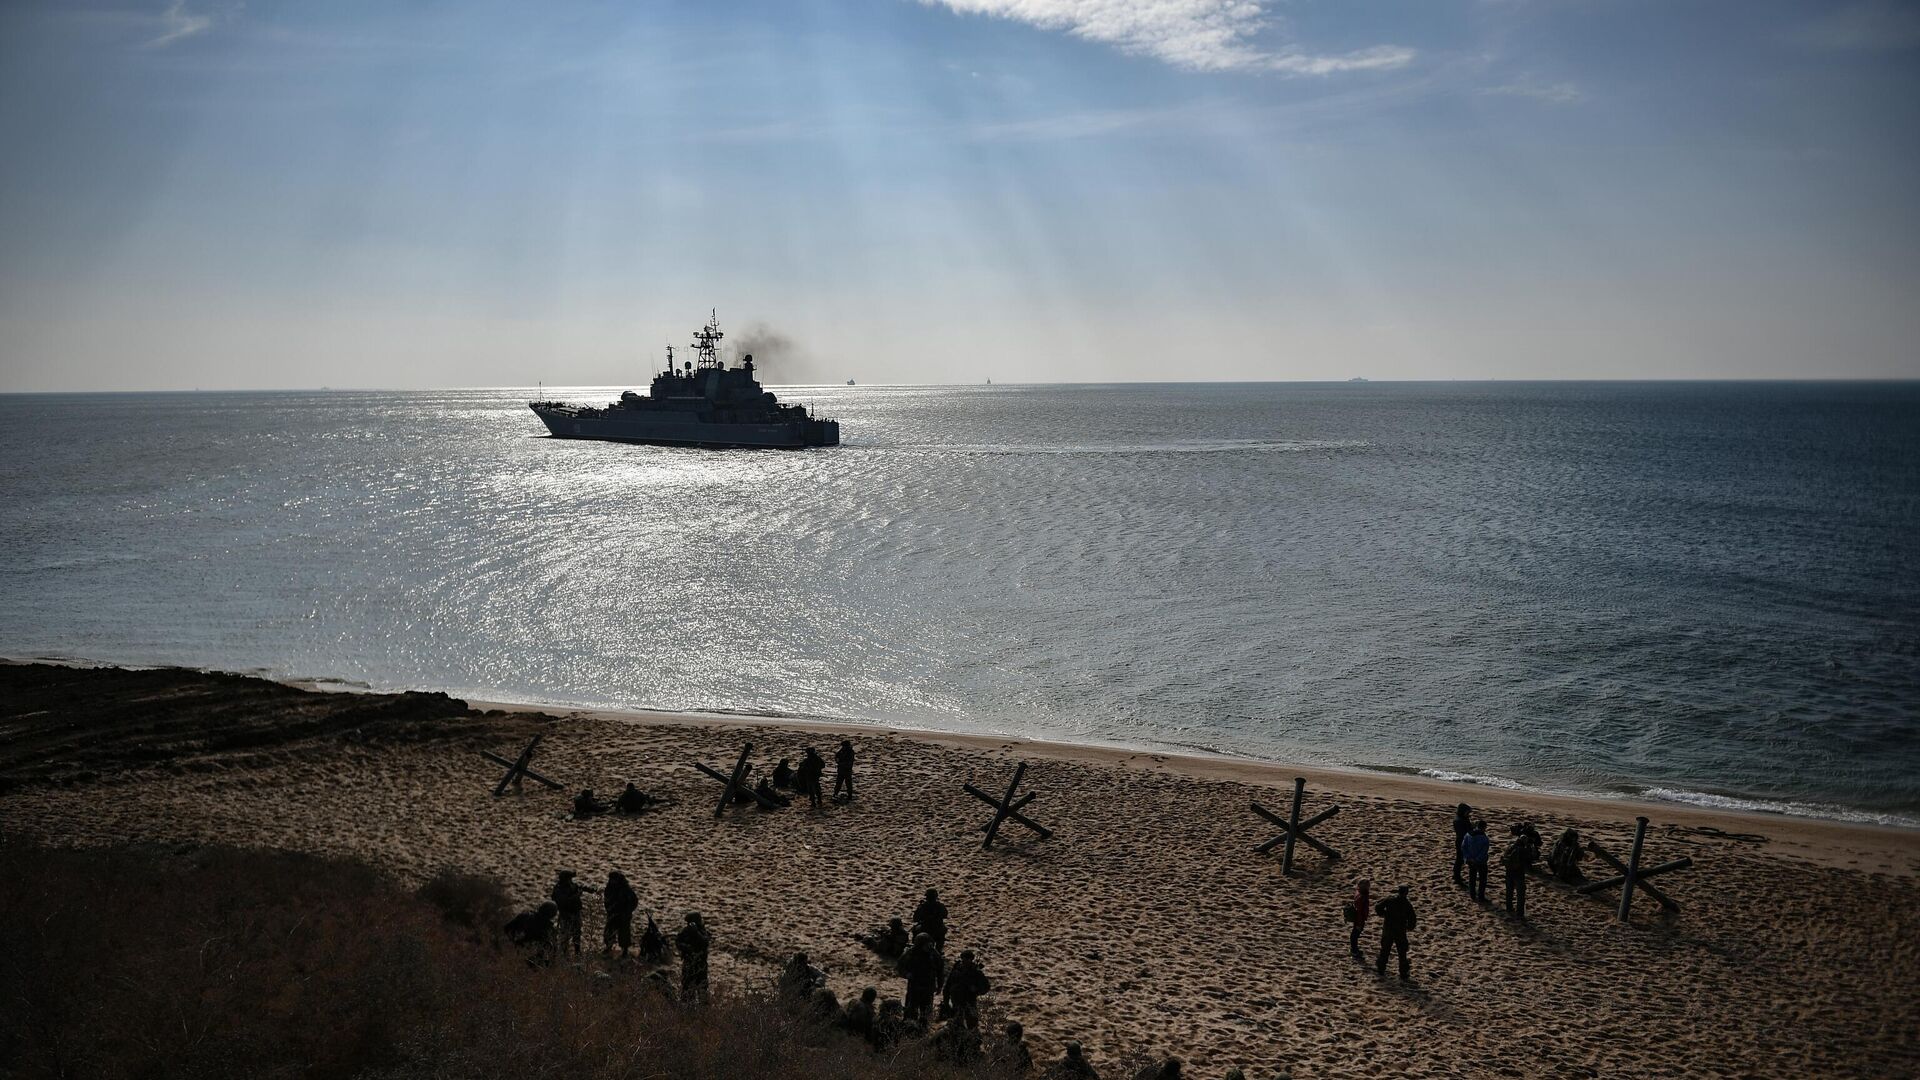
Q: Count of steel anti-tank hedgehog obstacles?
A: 5